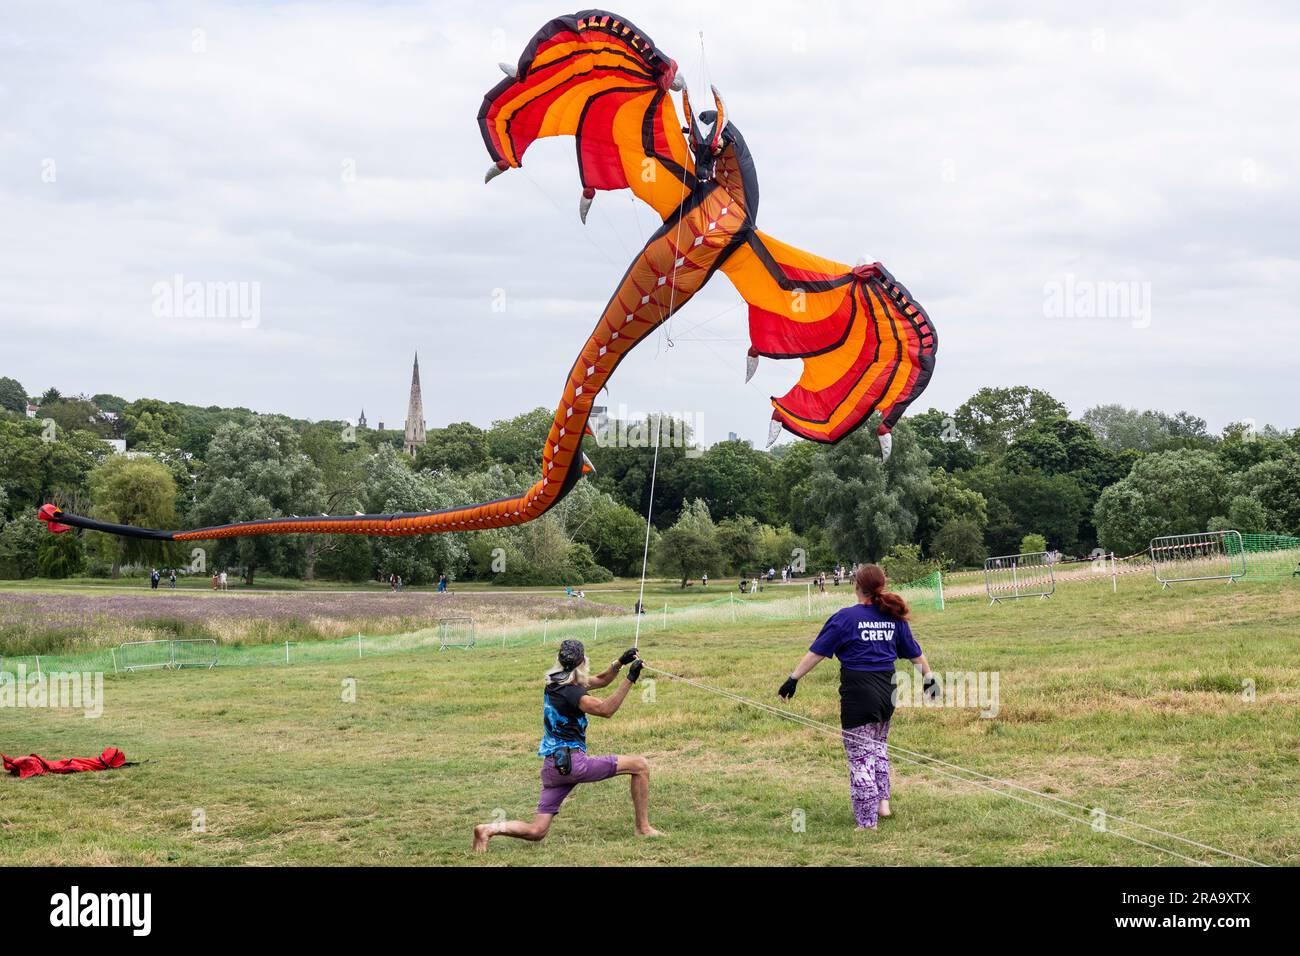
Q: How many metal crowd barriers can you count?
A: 5